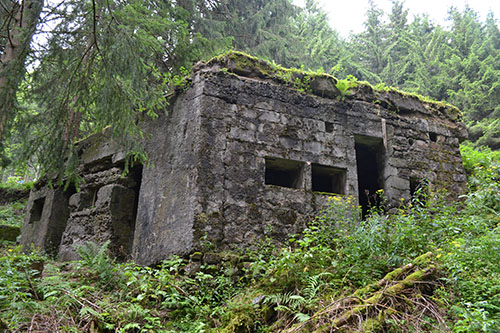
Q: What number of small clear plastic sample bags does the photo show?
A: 0